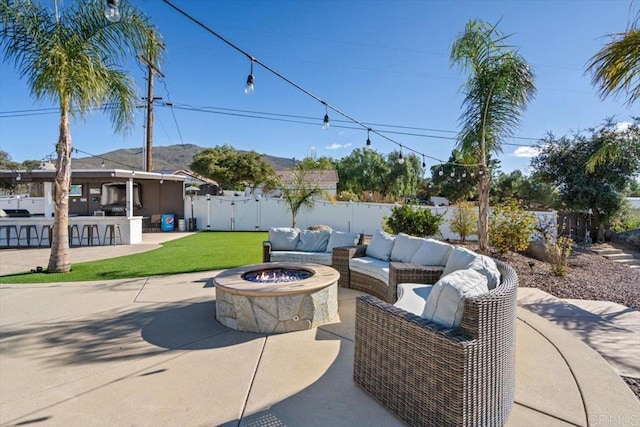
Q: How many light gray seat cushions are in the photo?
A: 3